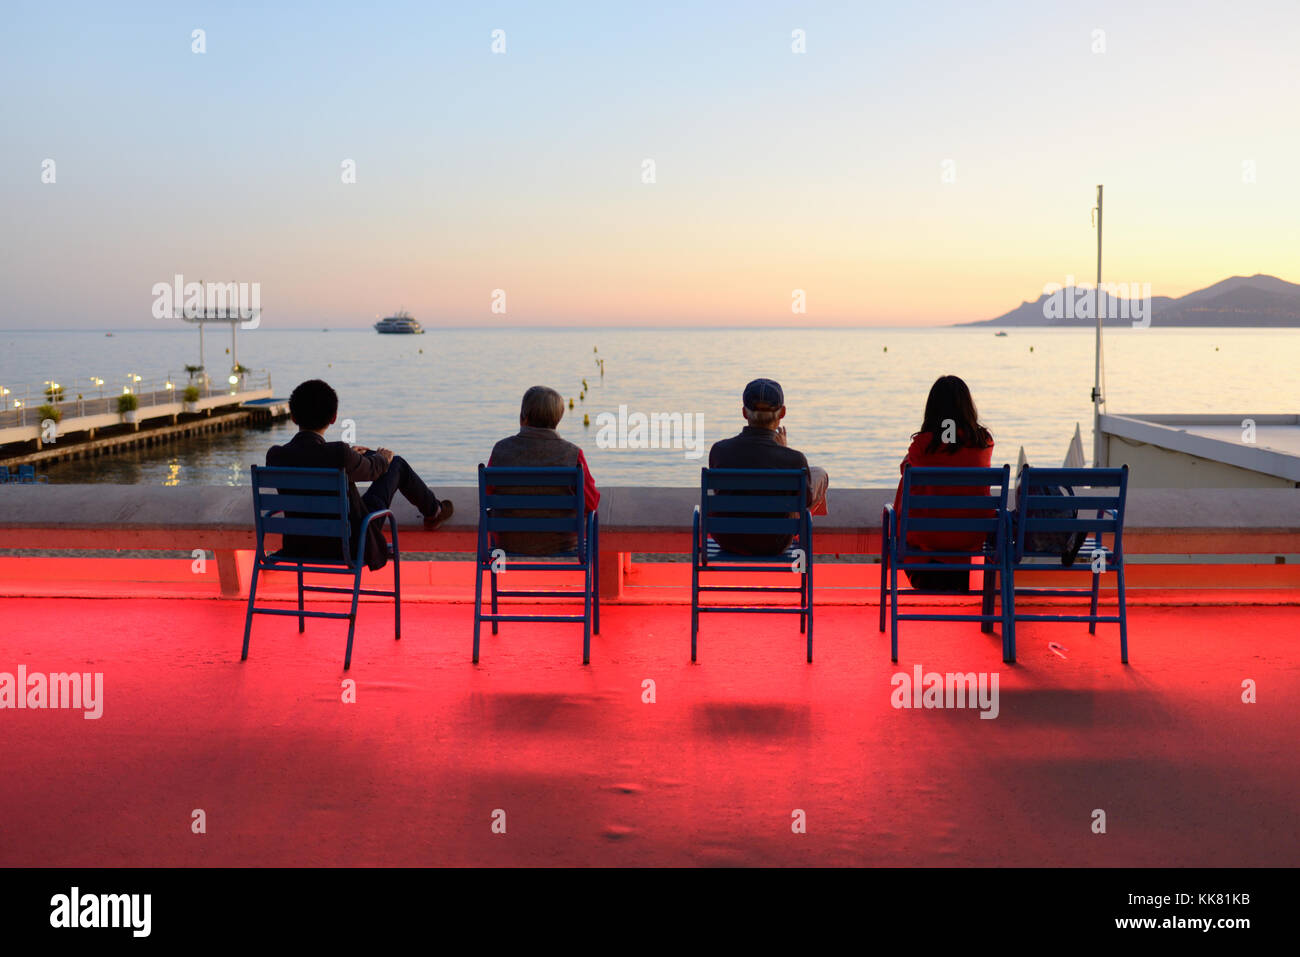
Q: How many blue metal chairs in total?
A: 5